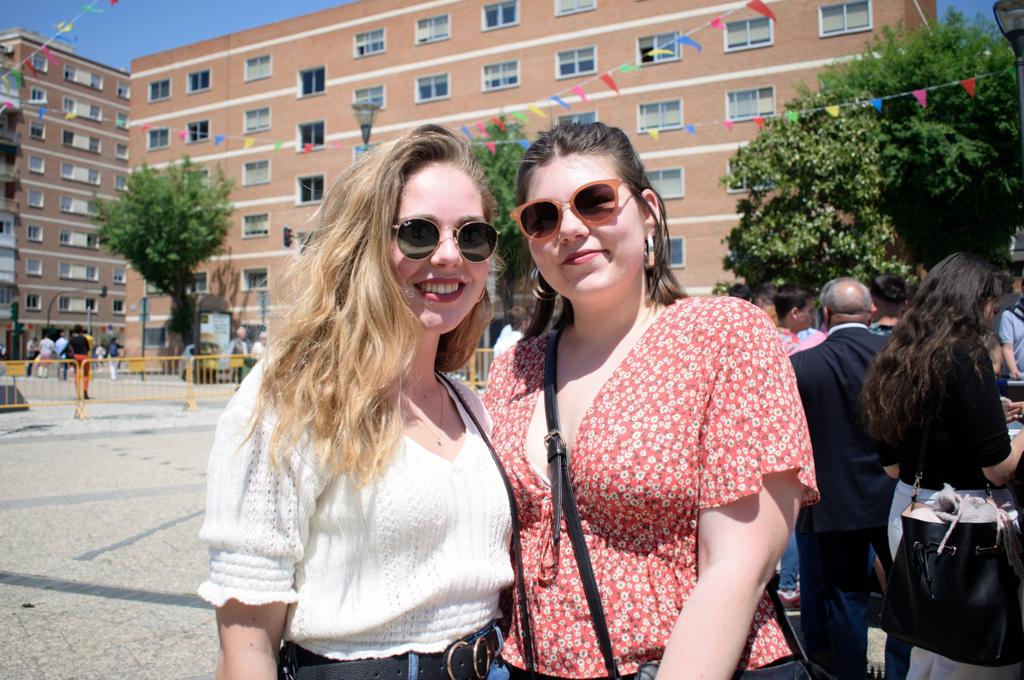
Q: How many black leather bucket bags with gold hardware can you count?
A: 1